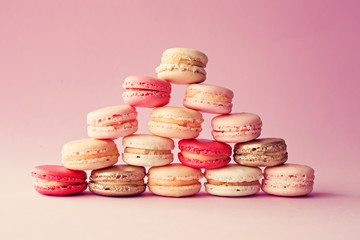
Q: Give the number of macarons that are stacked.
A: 15